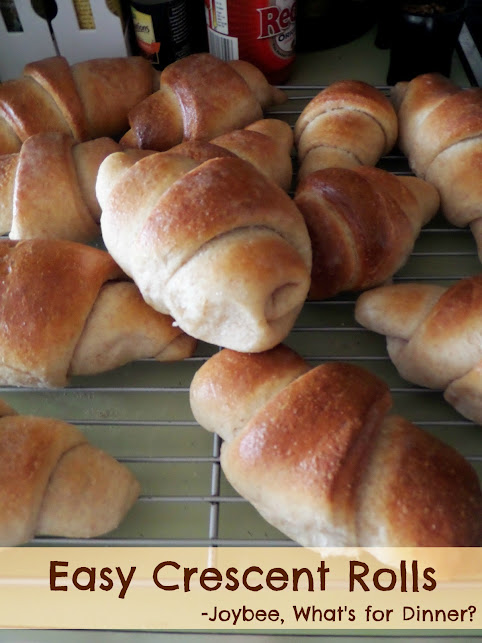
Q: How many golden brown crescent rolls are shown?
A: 12